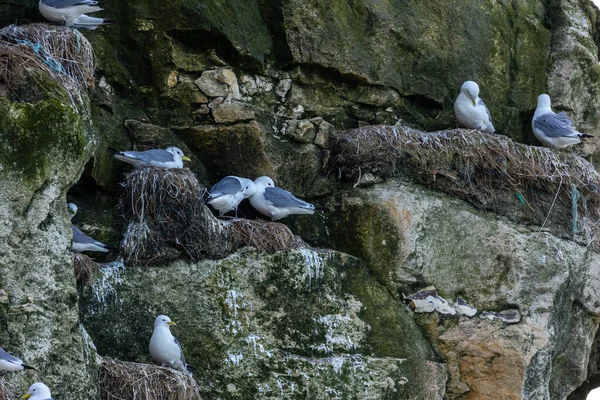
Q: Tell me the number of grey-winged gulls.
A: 10